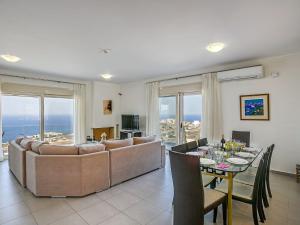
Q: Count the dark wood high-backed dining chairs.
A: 8